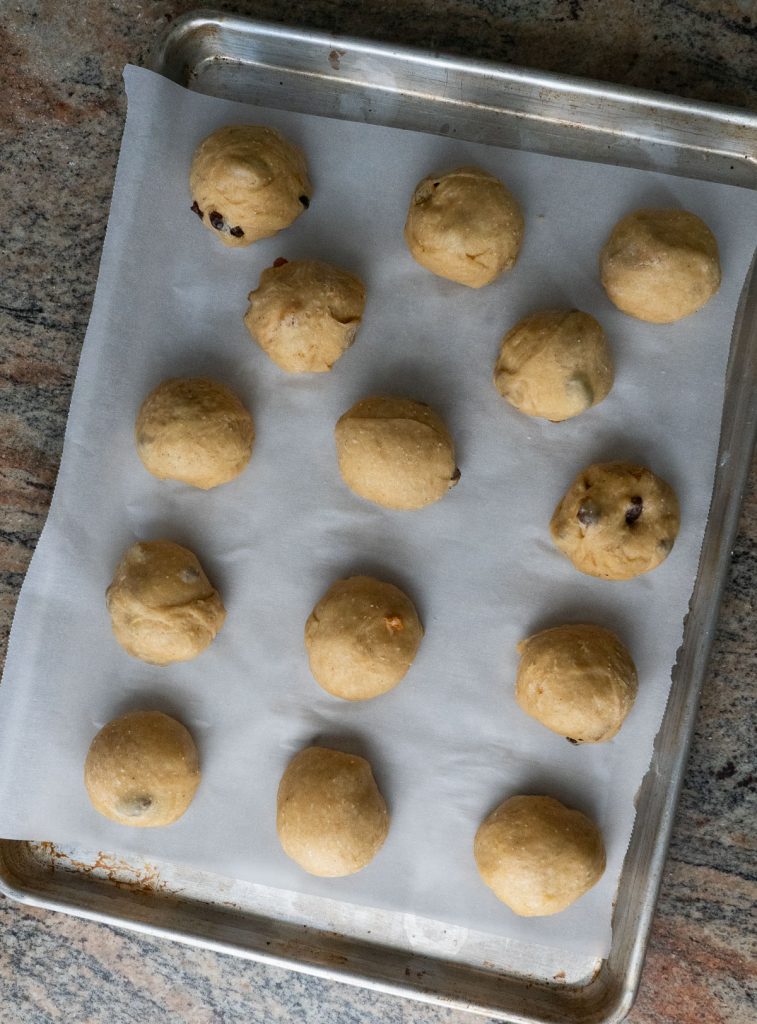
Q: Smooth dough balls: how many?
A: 14